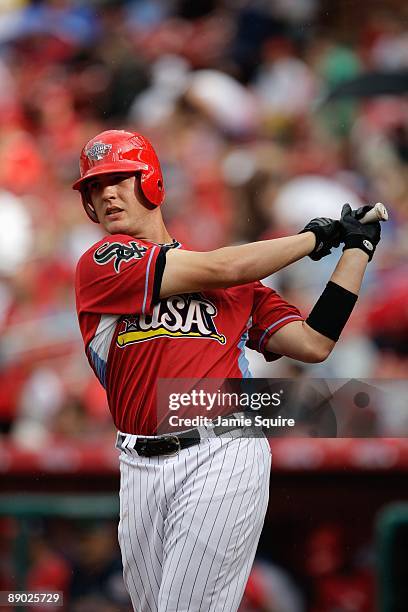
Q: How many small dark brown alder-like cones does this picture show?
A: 0